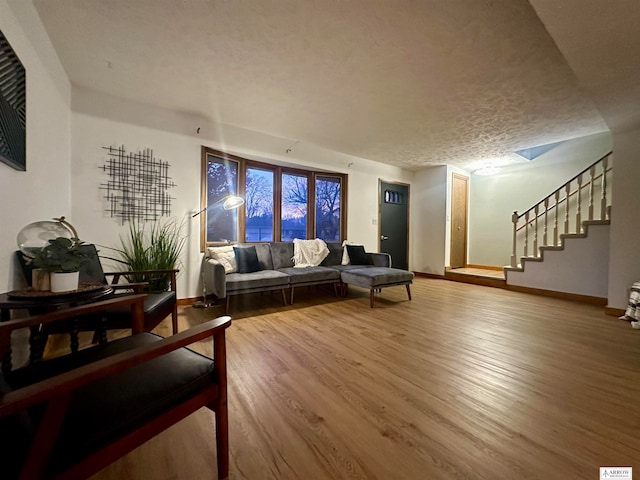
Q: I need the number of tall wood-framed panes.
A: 4